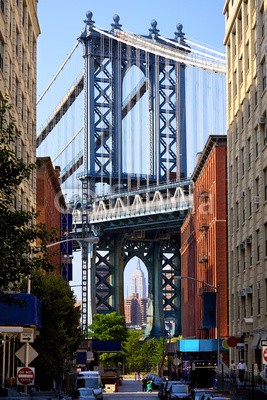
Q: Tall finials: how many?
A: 4